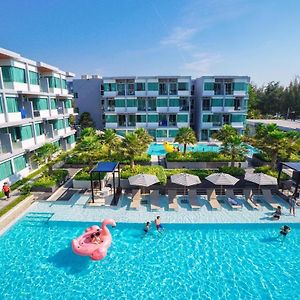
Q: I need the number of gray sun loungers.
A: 8